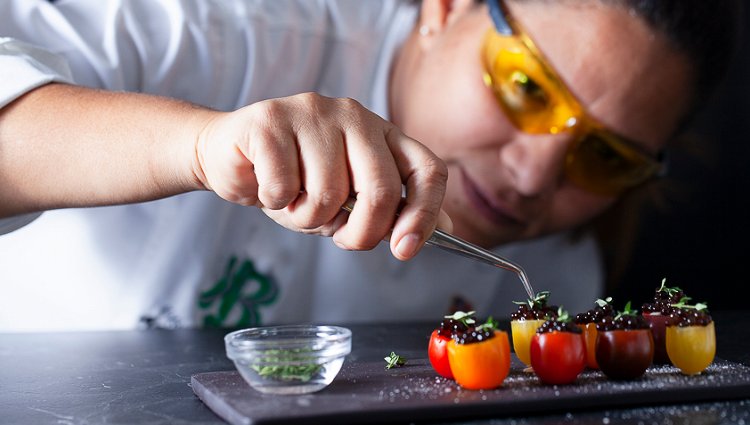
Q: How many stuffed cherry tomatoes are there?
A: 8